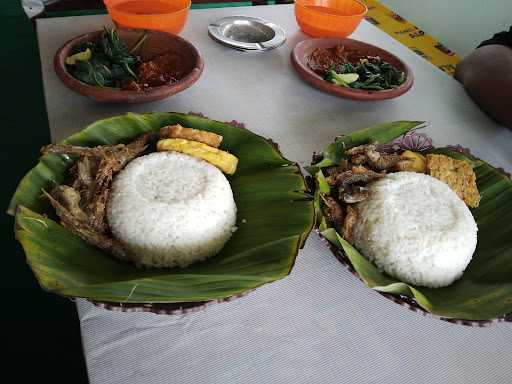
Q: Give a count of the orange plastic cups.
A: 2